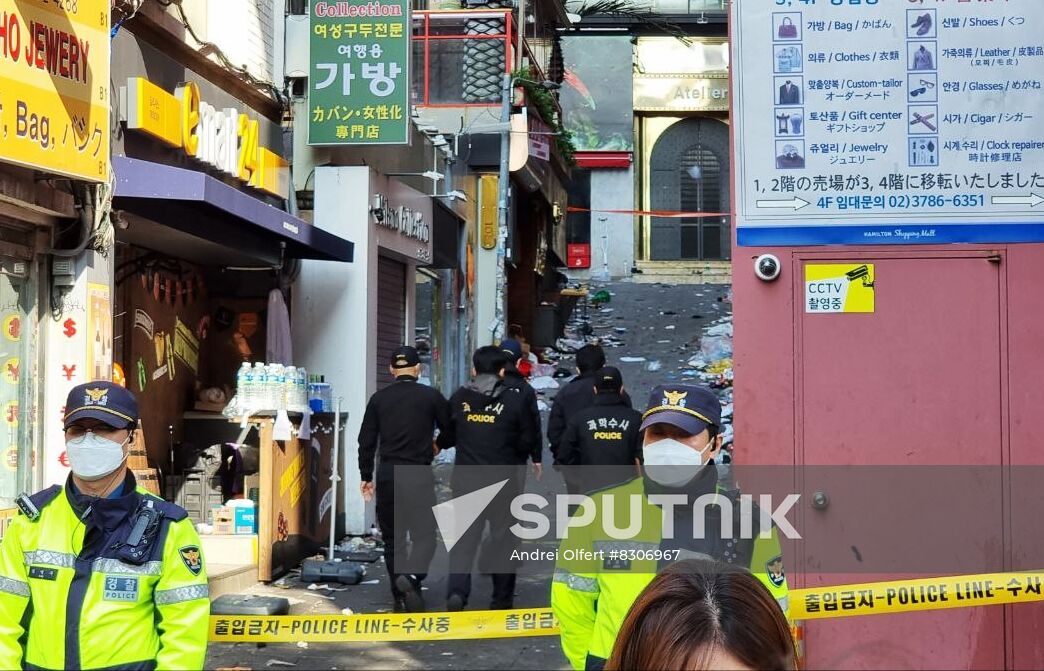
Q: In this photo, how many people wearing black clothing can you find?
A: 5